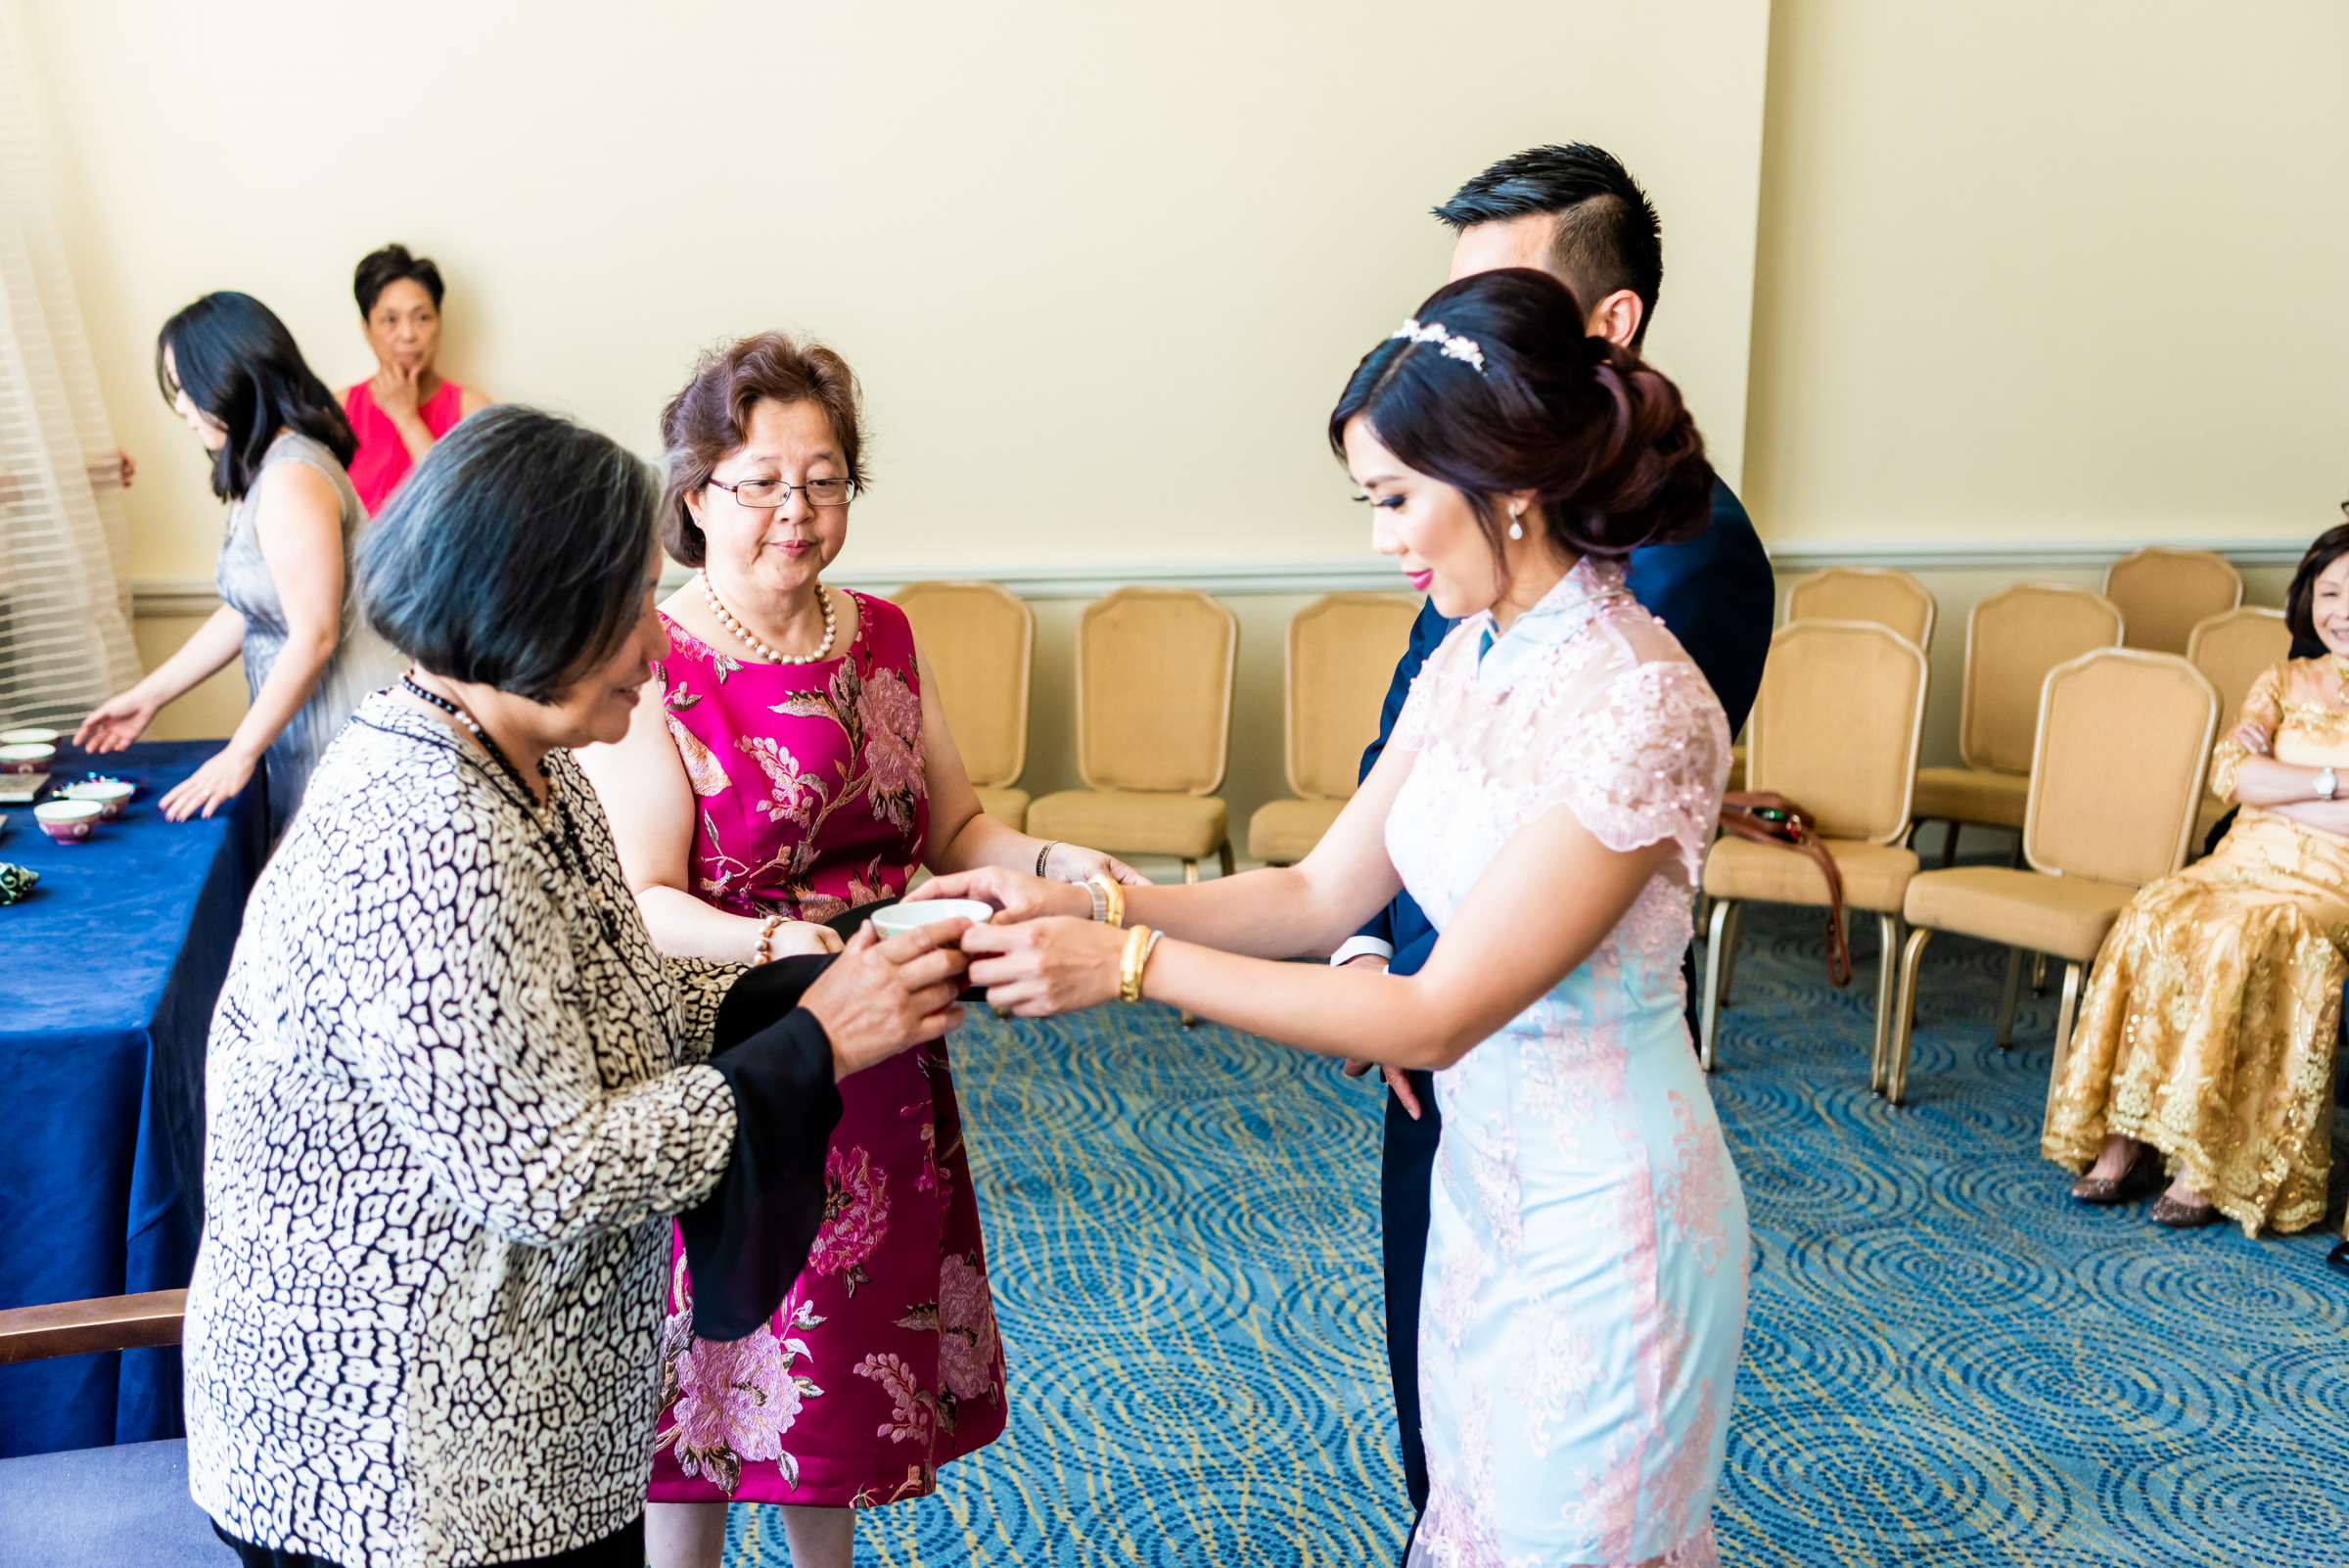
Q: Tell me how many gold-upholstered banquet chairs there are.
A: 9